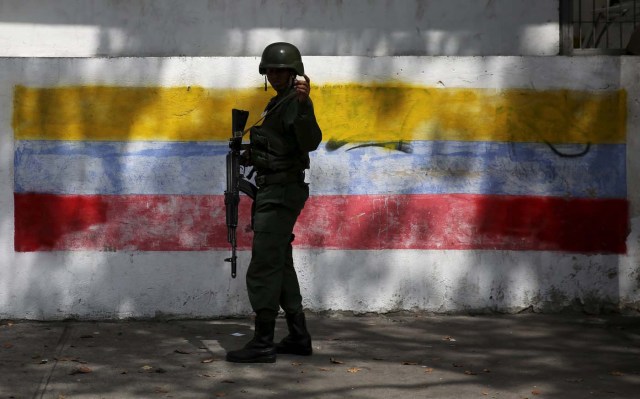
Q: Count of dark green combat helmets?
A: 1